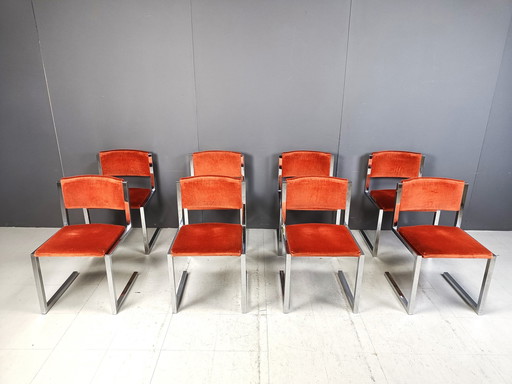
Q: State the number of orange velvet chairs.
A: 8